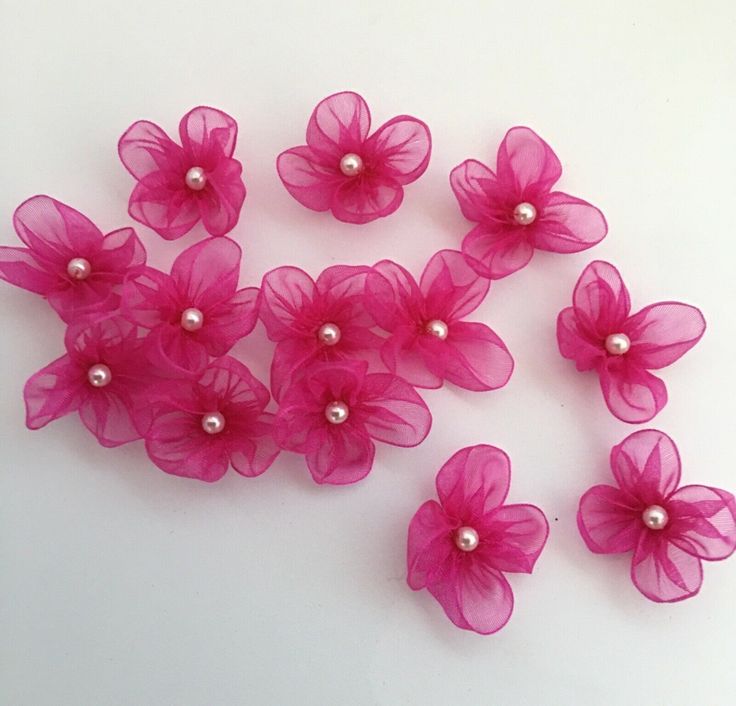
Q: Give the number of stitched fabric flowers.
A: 13